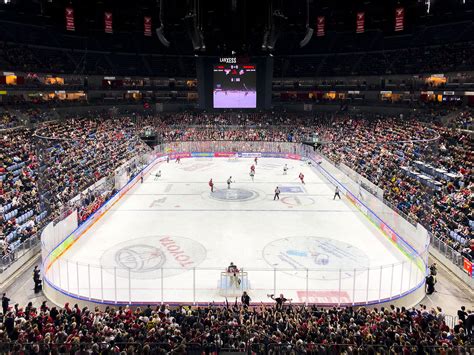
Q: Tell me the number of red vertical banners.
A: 6